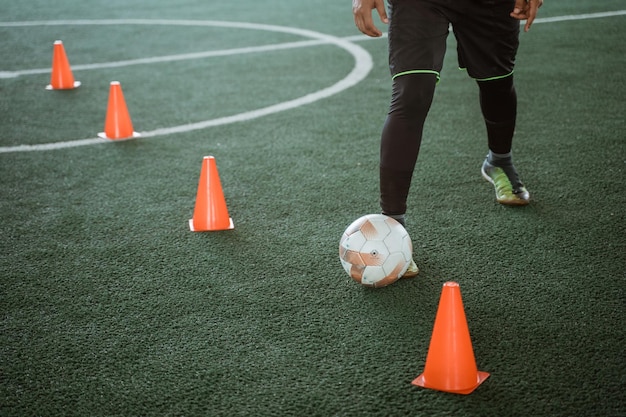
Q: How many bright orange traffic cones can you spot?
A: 4